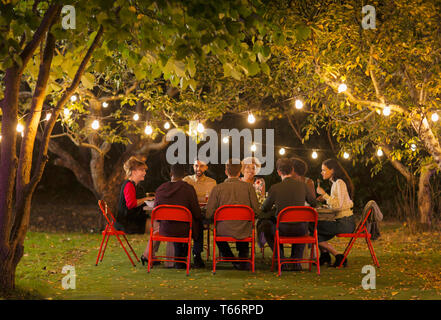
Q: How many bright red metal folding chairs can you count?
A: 5